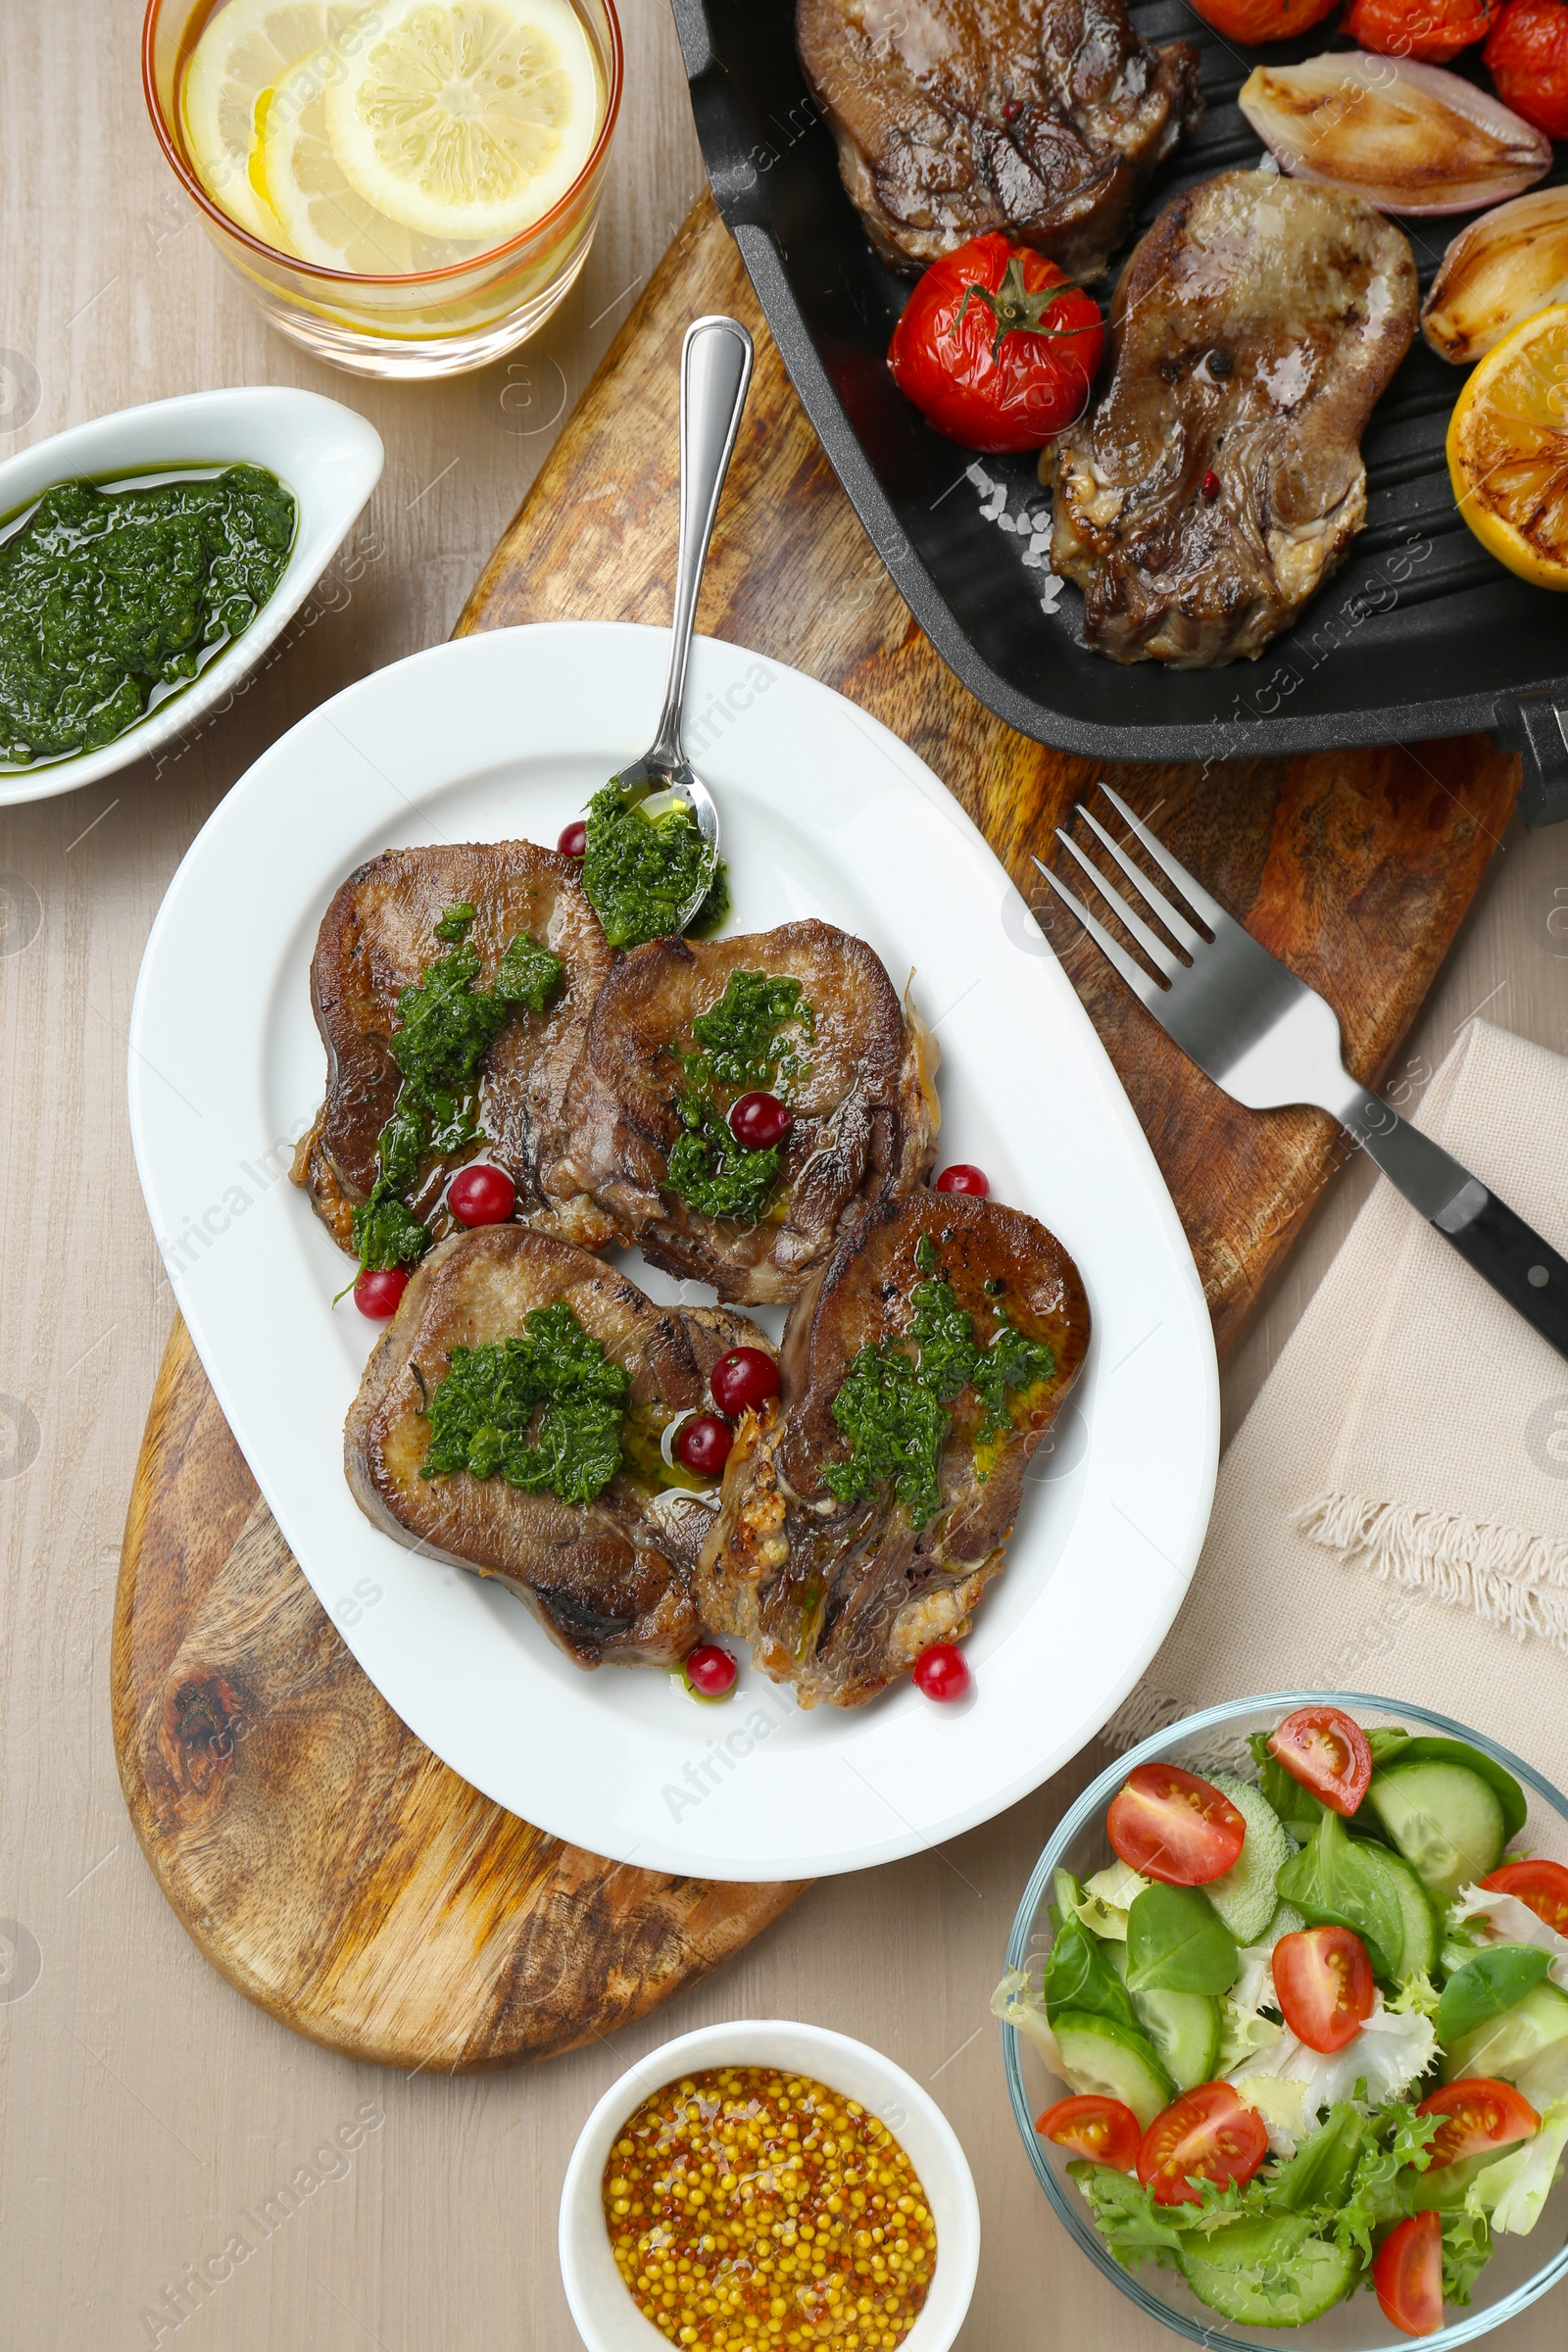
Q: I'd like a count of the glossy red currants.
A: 9